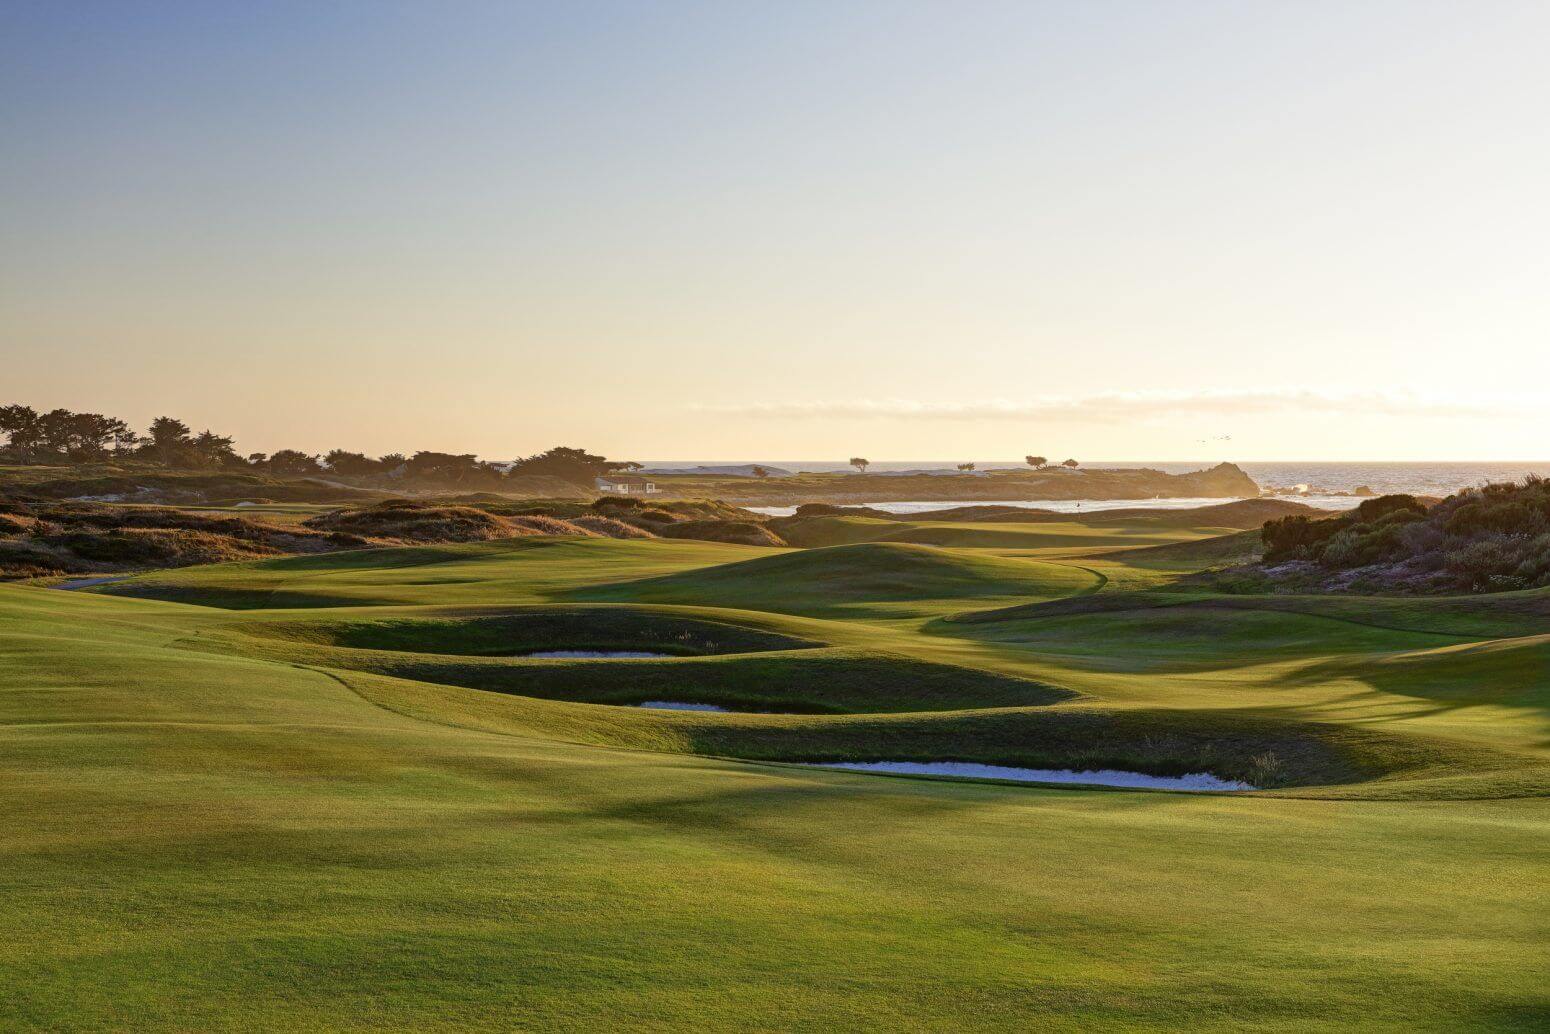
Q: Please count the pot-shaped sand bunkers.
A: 3